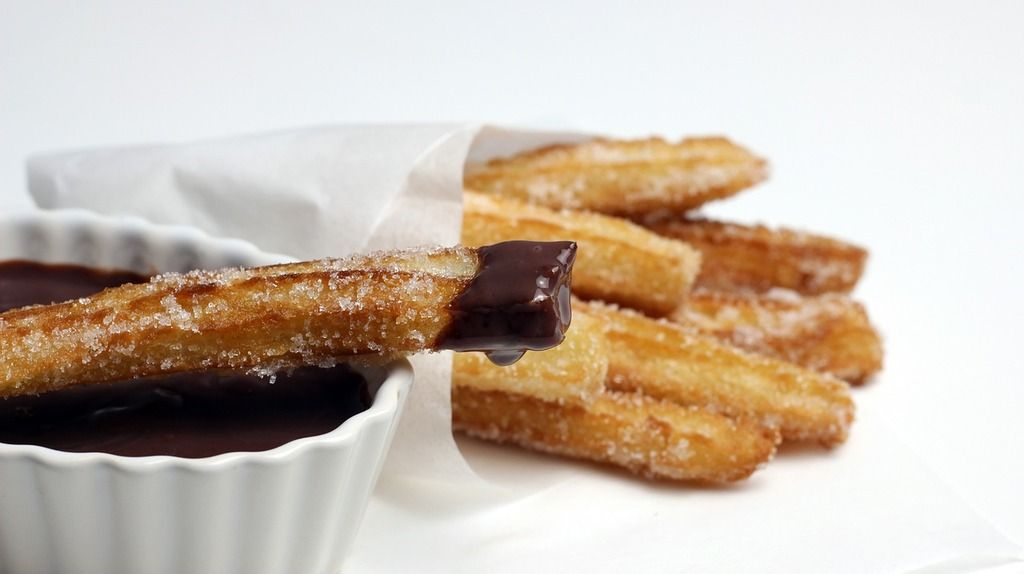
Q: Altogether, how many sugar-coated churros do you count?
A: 8